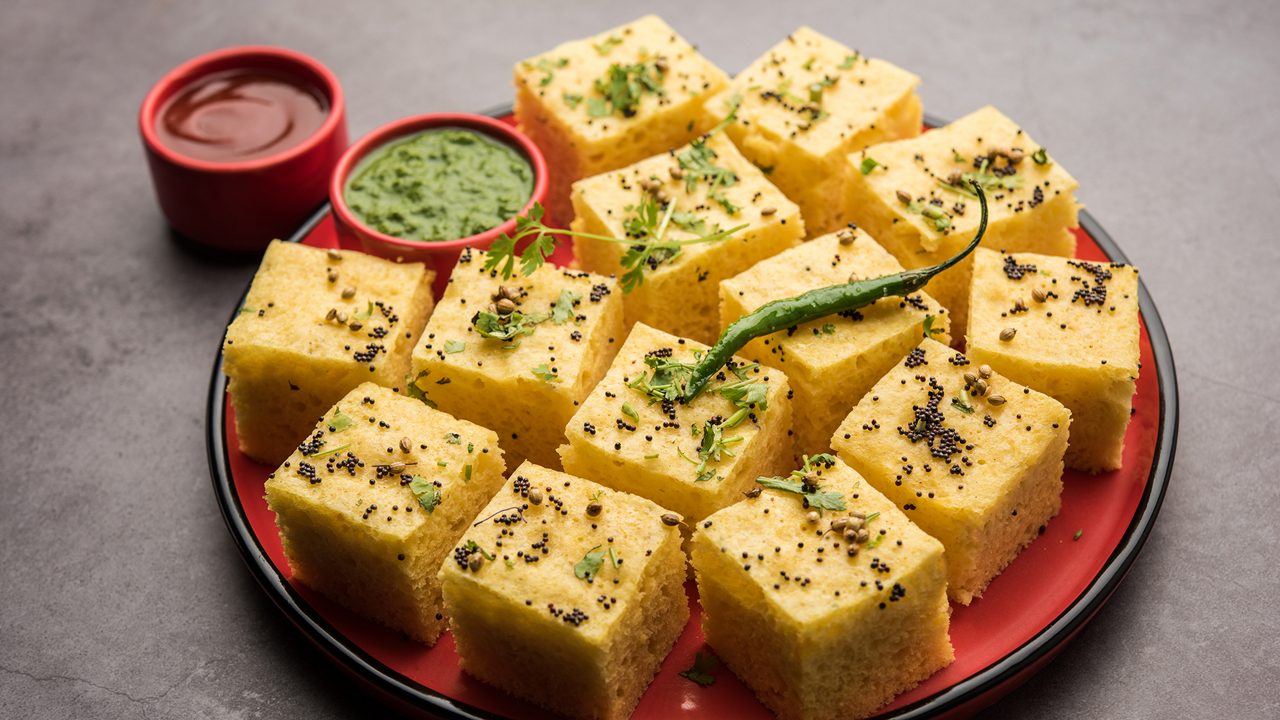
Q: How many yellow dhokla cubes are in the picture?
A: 13